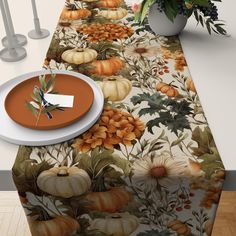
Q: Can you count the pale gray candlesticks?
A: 3